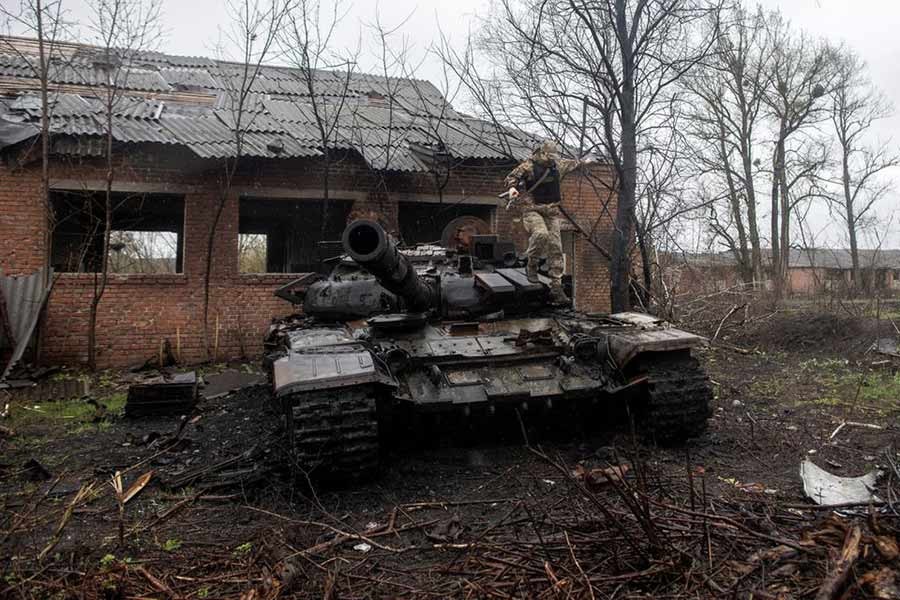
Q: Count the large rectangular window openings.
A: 3